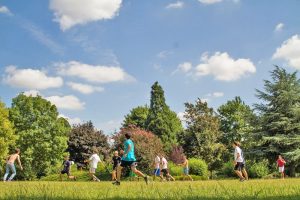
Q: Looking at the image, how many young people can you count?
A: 10